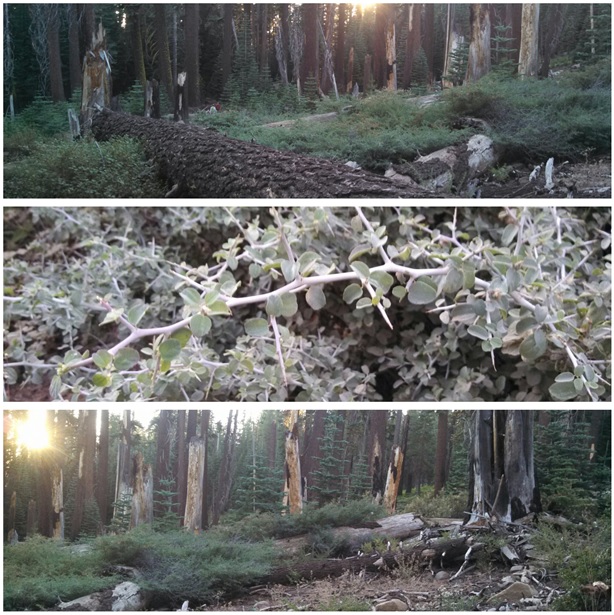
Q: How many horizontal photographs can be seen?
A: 3